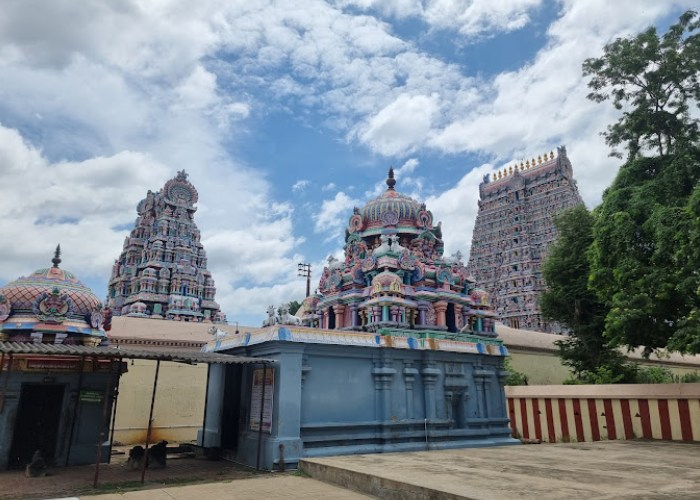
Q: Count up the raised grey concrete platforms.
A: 1